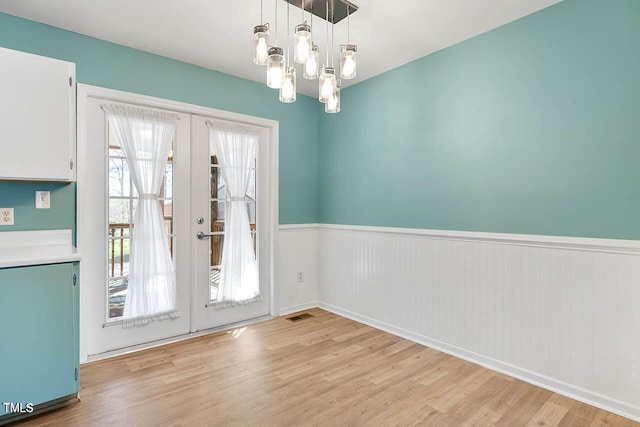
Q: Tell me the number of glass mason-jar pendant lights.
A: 8